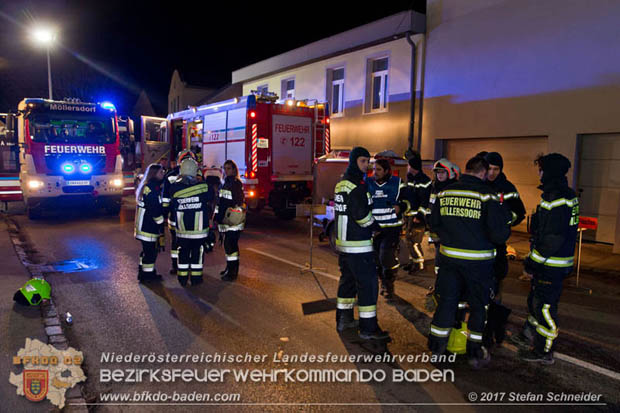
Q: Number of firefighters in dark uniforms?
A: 11